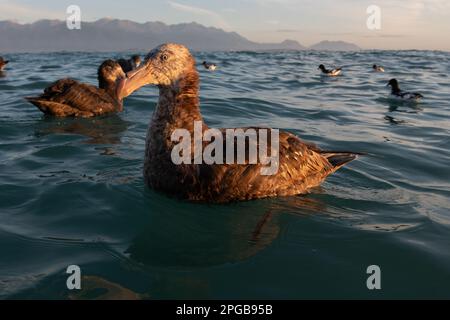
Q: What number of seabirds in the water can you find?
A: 8